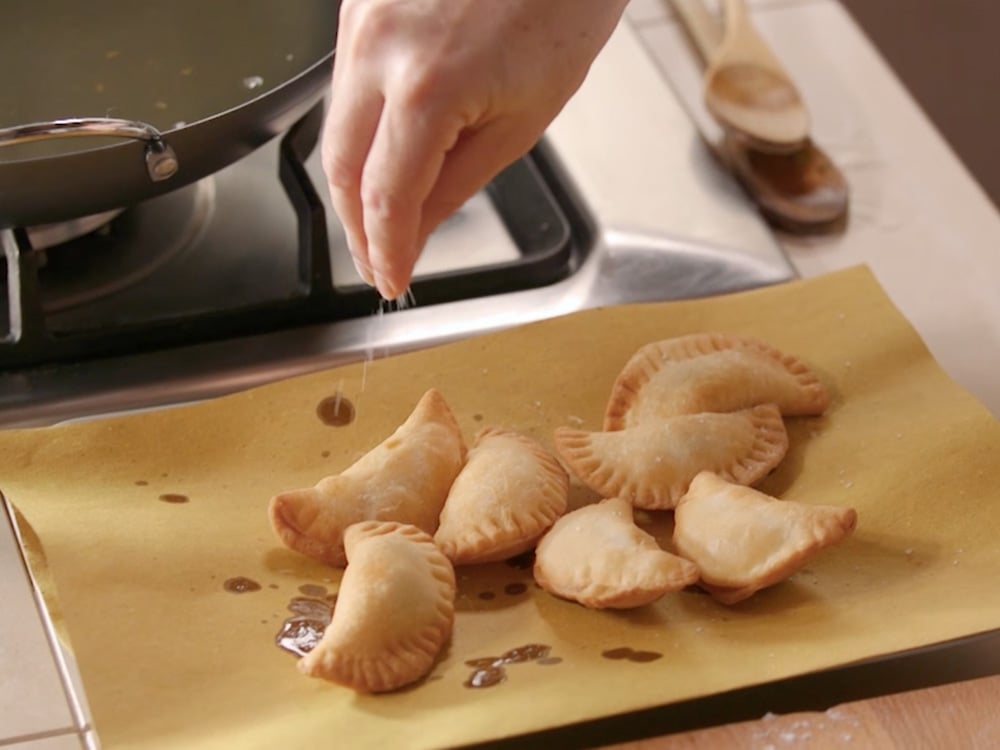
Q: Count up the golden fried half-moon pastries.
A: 7